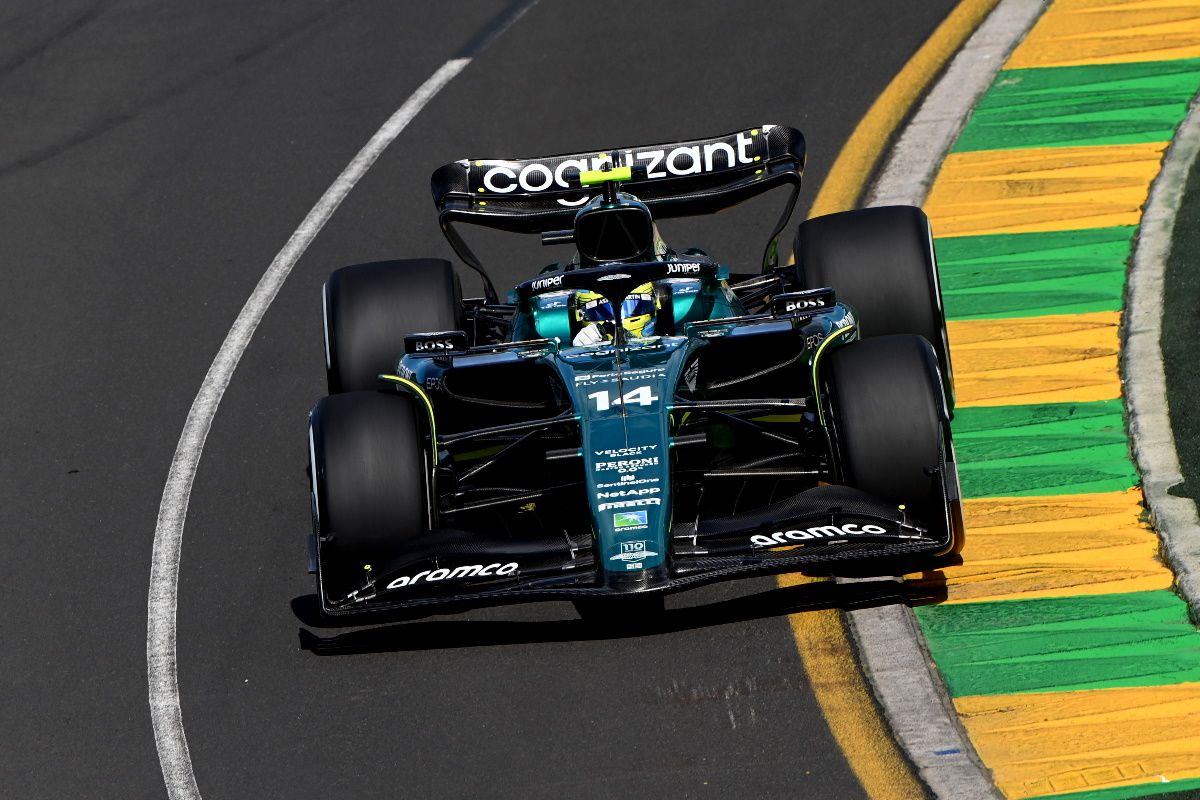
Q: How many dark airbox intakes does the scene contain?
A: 1